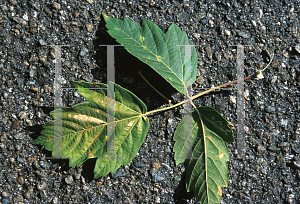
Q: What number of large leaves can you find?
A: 3